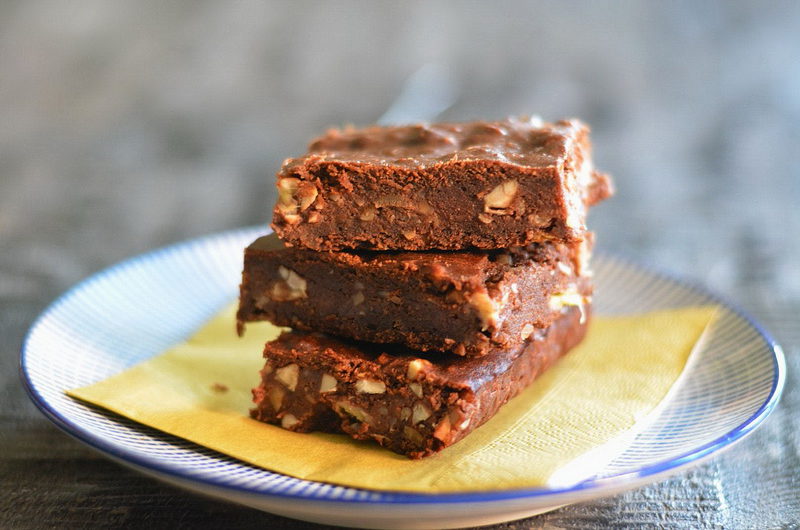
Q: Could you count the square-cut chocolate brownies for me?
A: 3